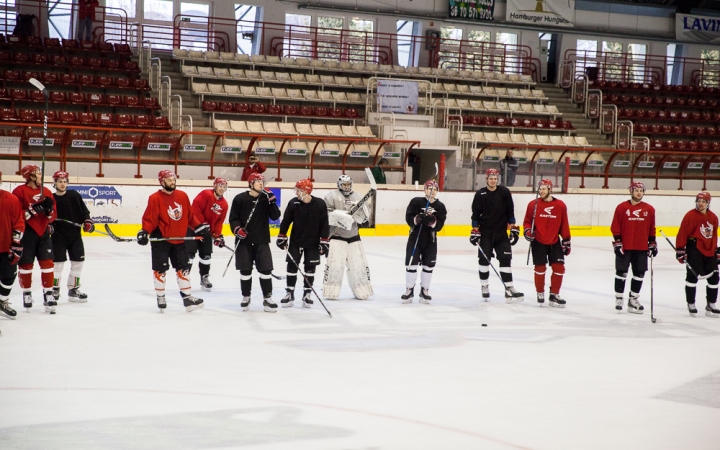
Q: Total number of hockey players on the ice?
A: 13